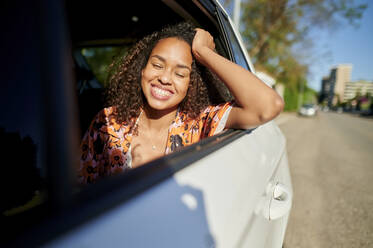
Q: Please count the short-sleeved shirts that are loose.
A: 1